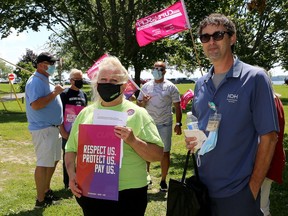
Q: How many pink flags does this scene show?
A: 3